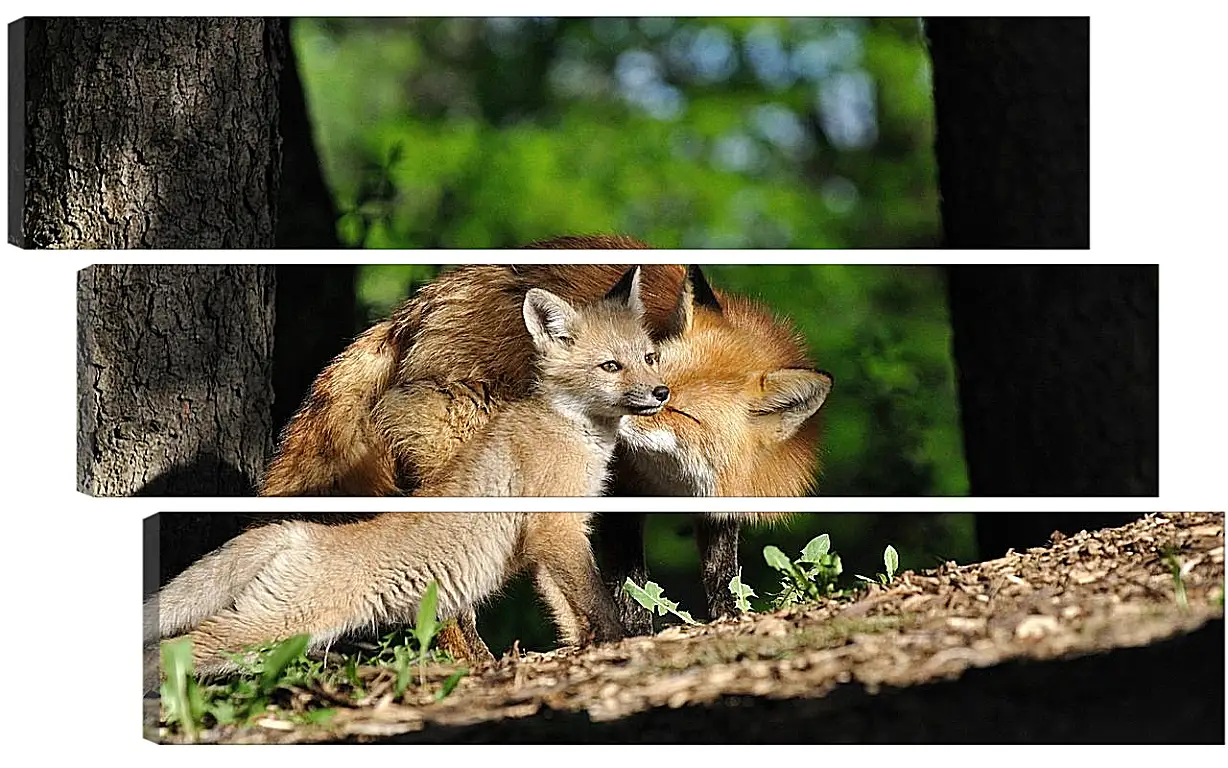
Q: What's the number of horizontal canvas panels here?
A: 3